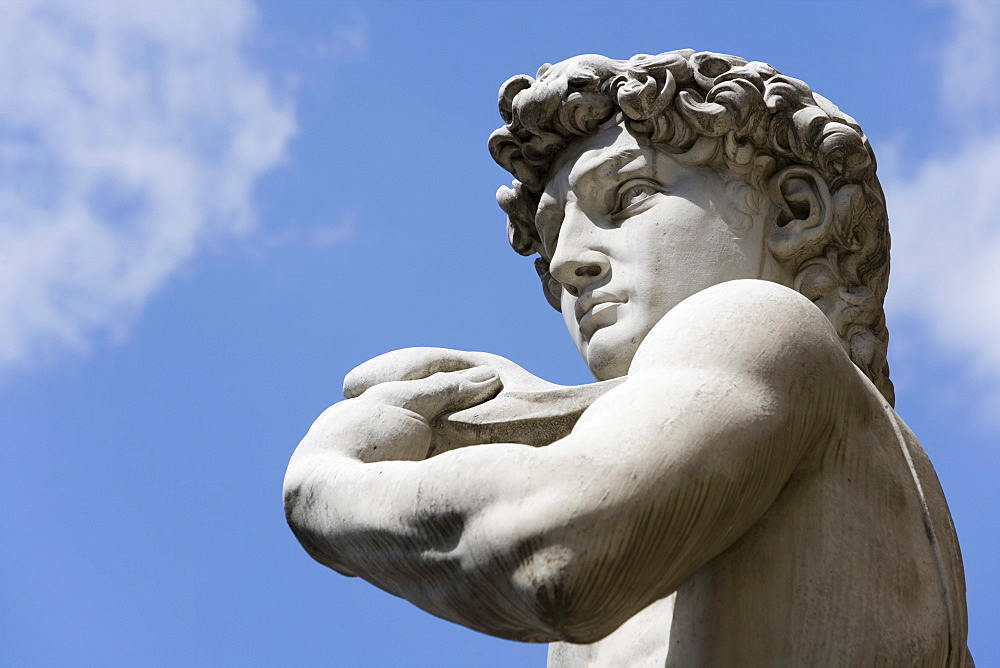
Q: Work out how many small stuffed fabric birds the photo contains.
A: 0